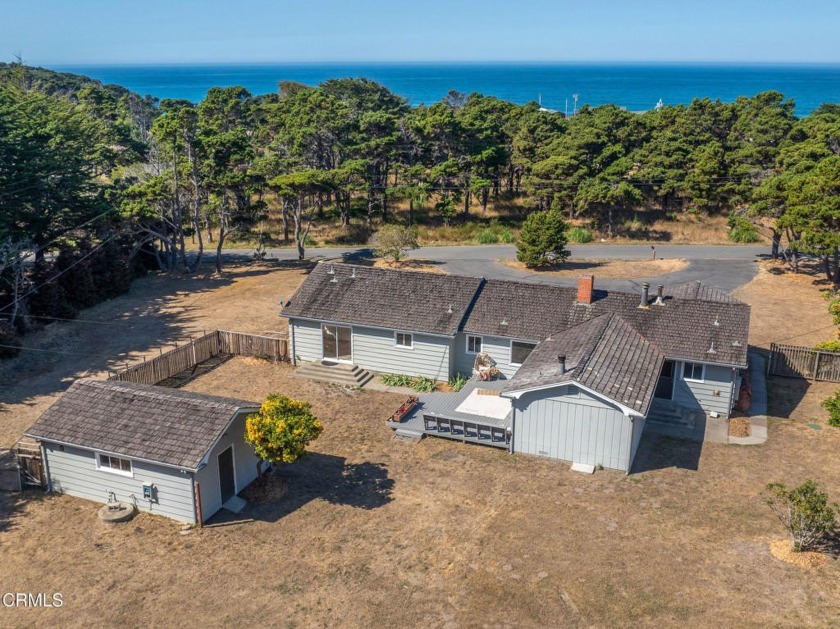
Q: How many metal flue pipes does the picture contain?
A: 3